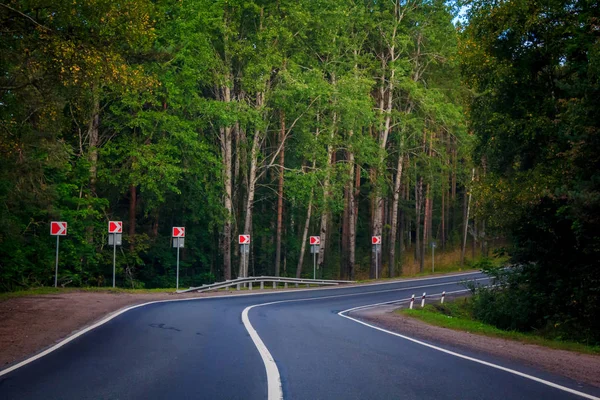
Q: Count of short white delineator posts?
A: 3